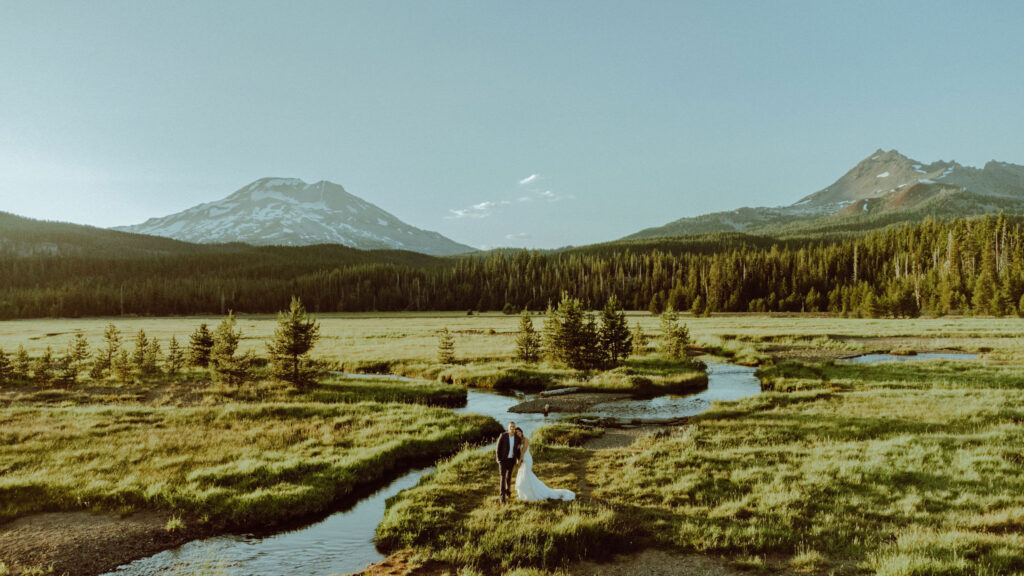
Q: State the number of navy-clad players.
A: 0